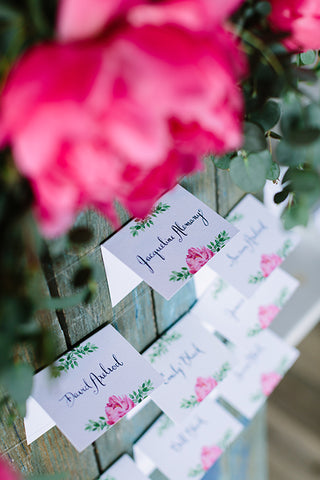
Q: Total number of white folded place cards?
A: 8